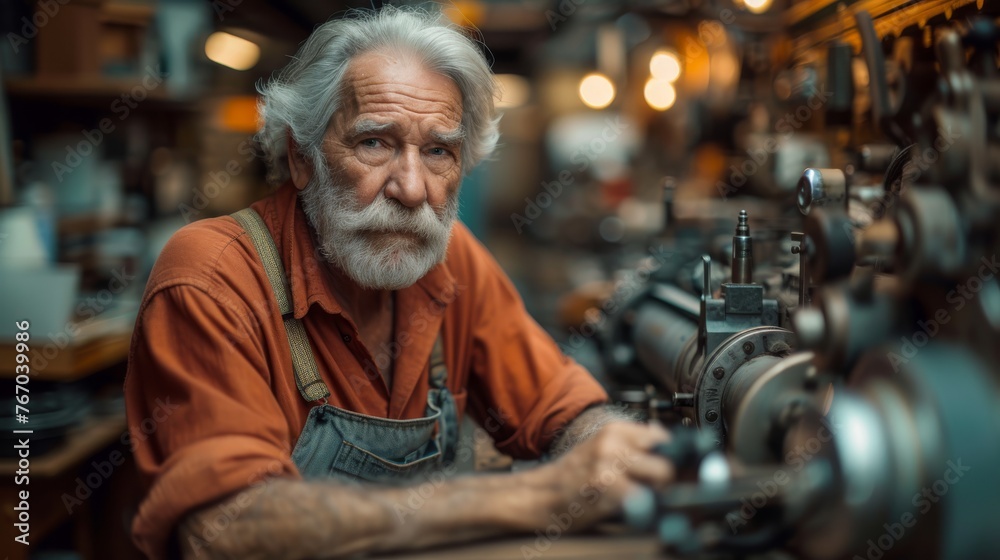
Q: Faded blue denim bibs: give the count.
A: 1